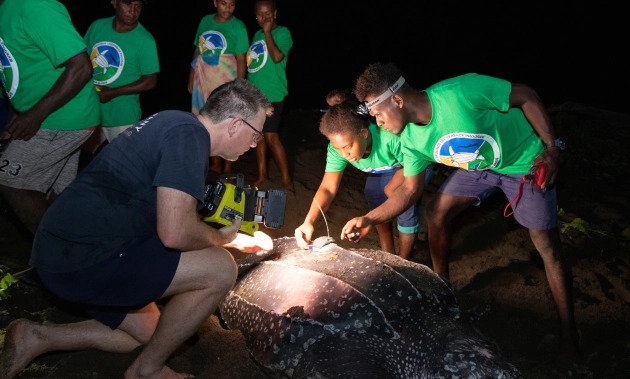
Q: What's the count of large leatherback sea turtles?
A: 1